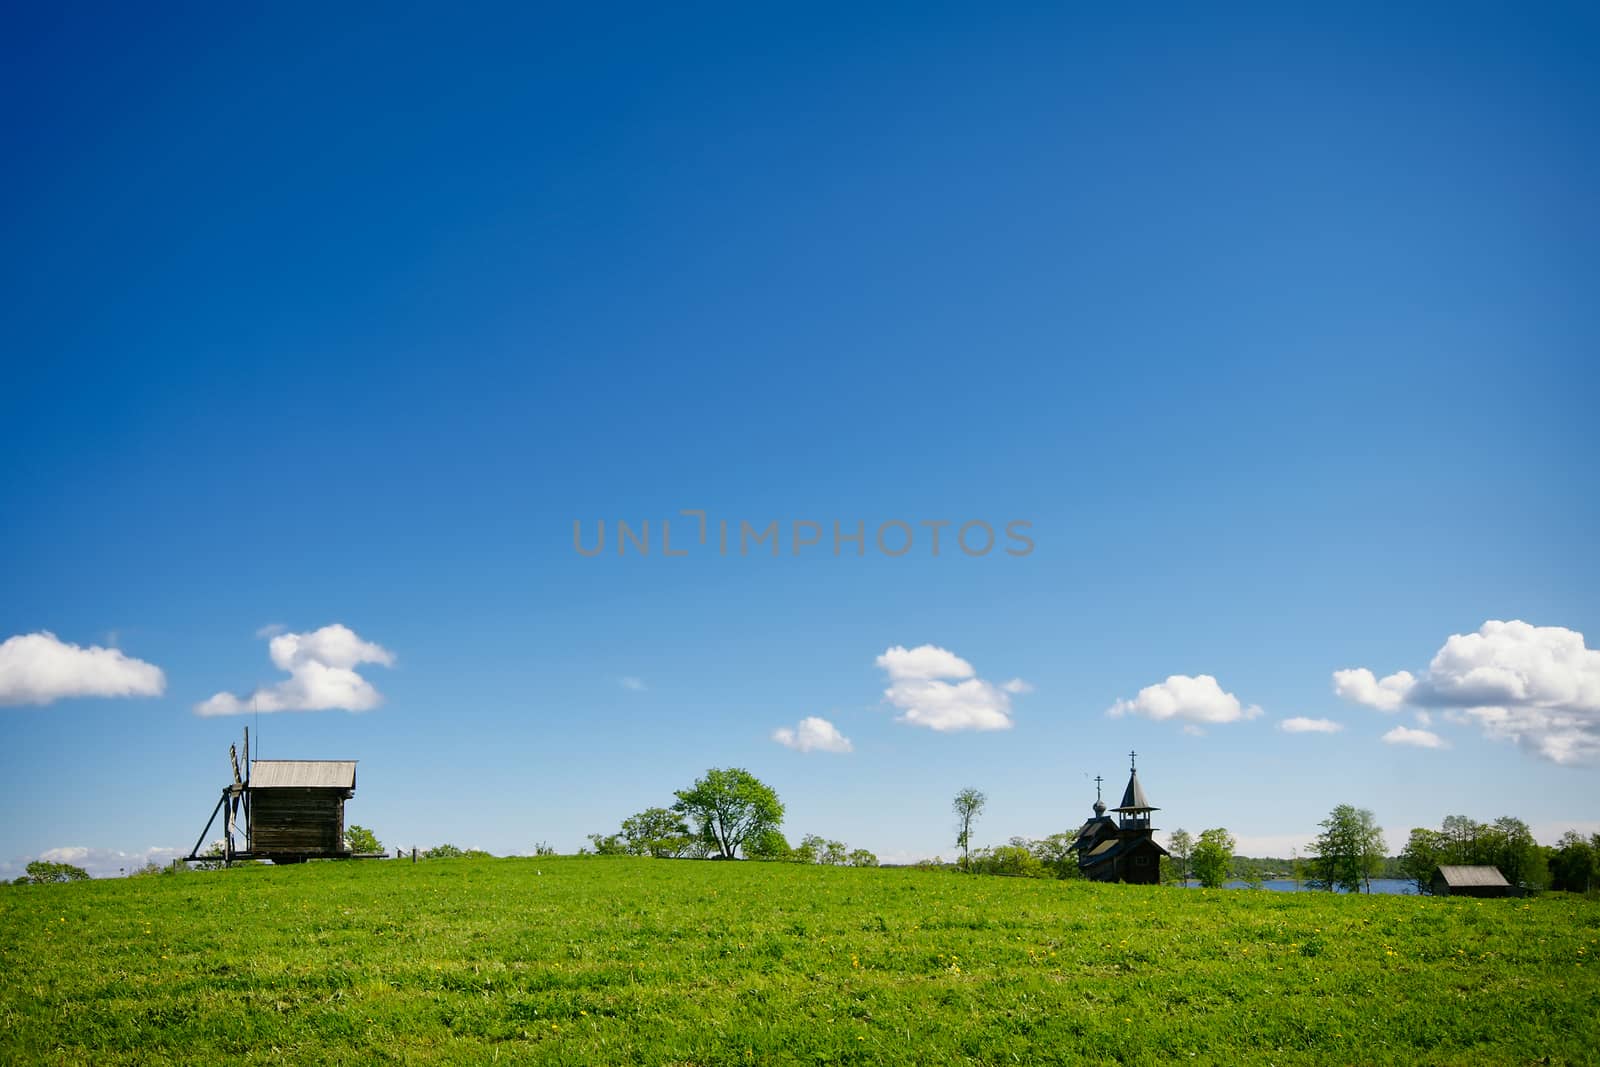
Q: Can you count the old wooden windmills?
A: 1